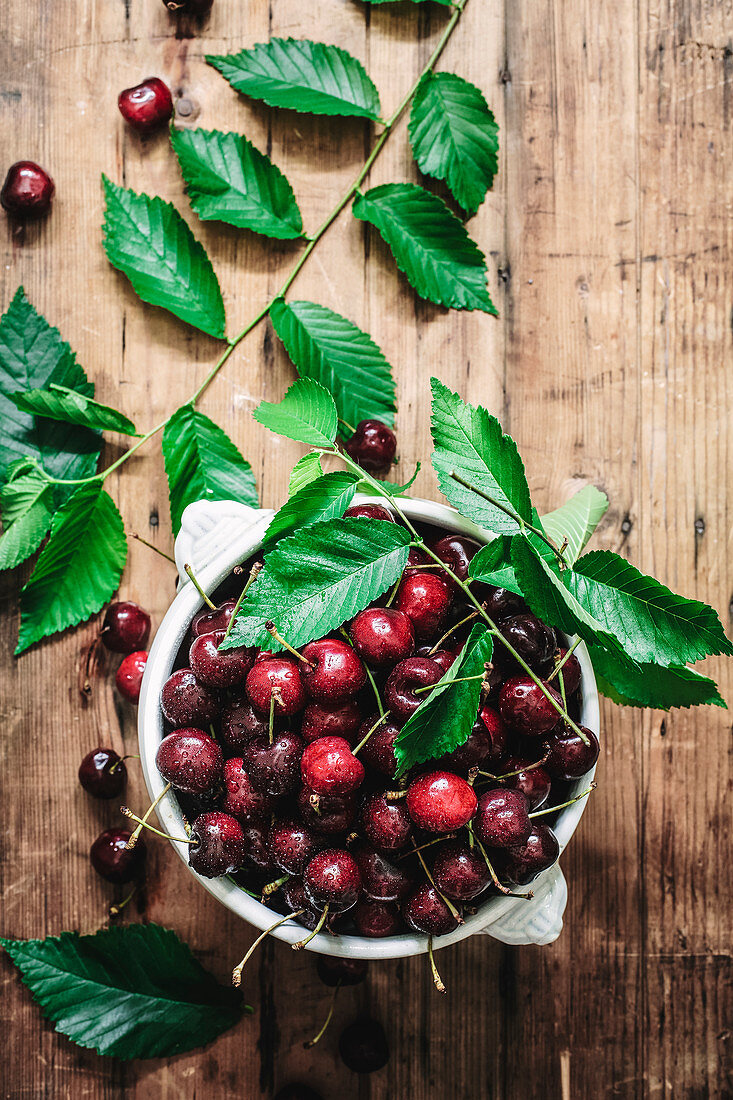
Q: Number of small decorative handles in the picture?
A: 2